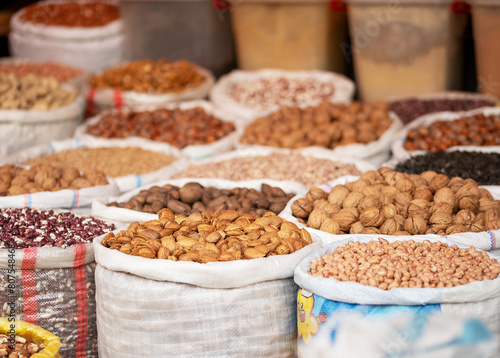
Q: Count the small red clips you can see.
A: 3